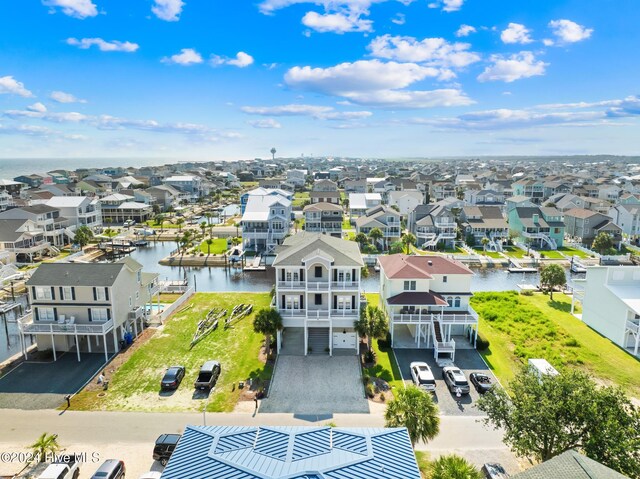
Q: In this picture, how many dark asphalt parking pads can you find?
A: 2